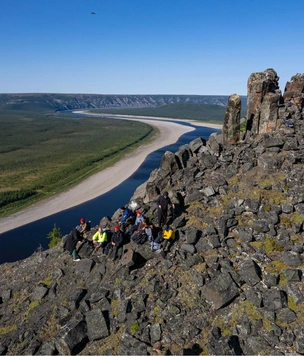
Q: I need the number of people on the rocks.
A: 8